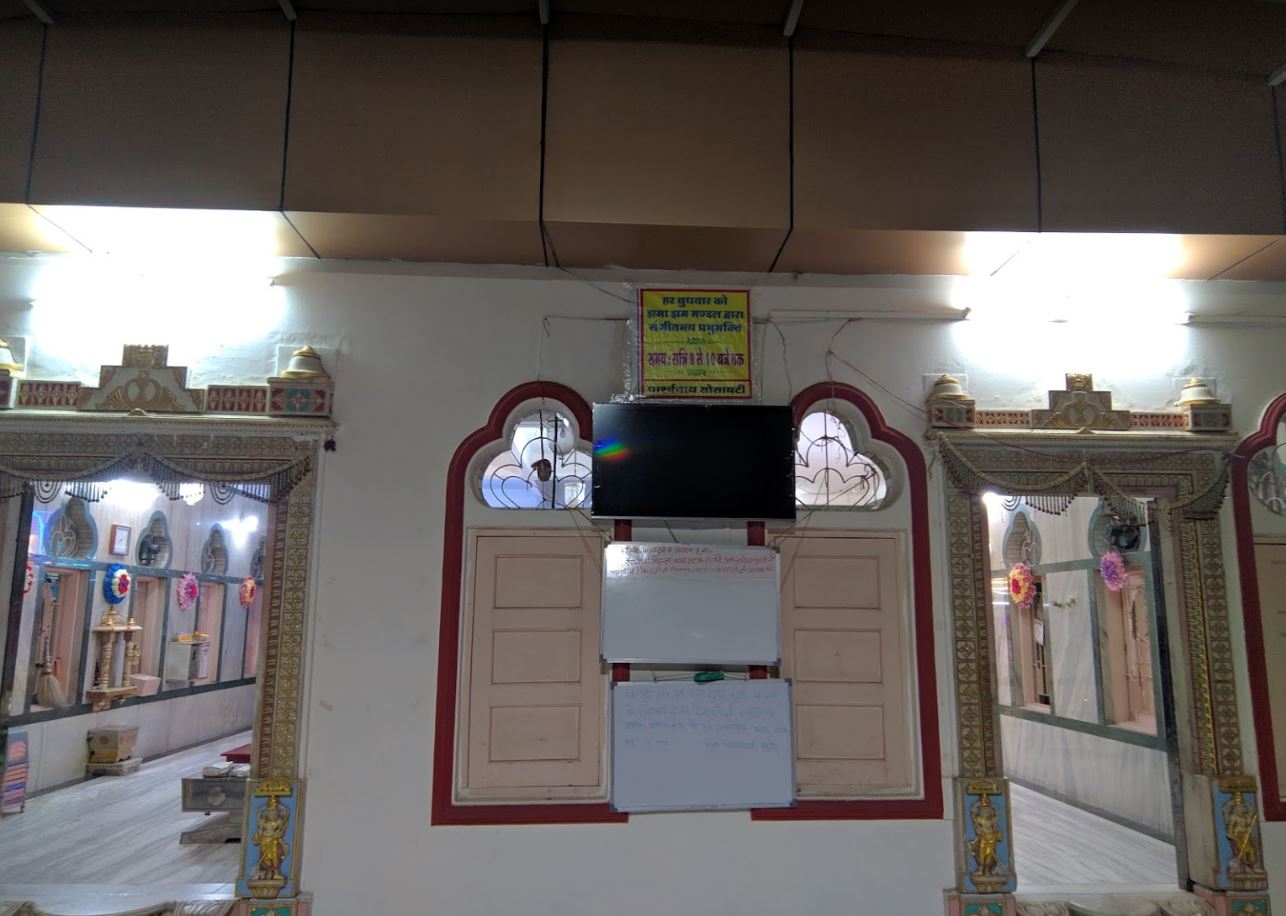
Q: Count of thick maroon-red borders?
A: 3